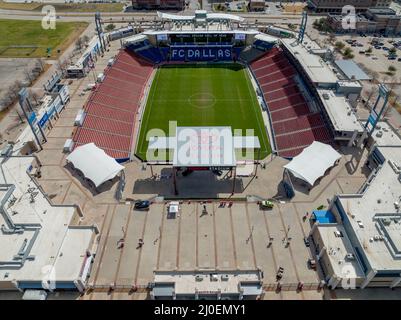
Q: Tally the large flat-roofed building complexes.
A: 2